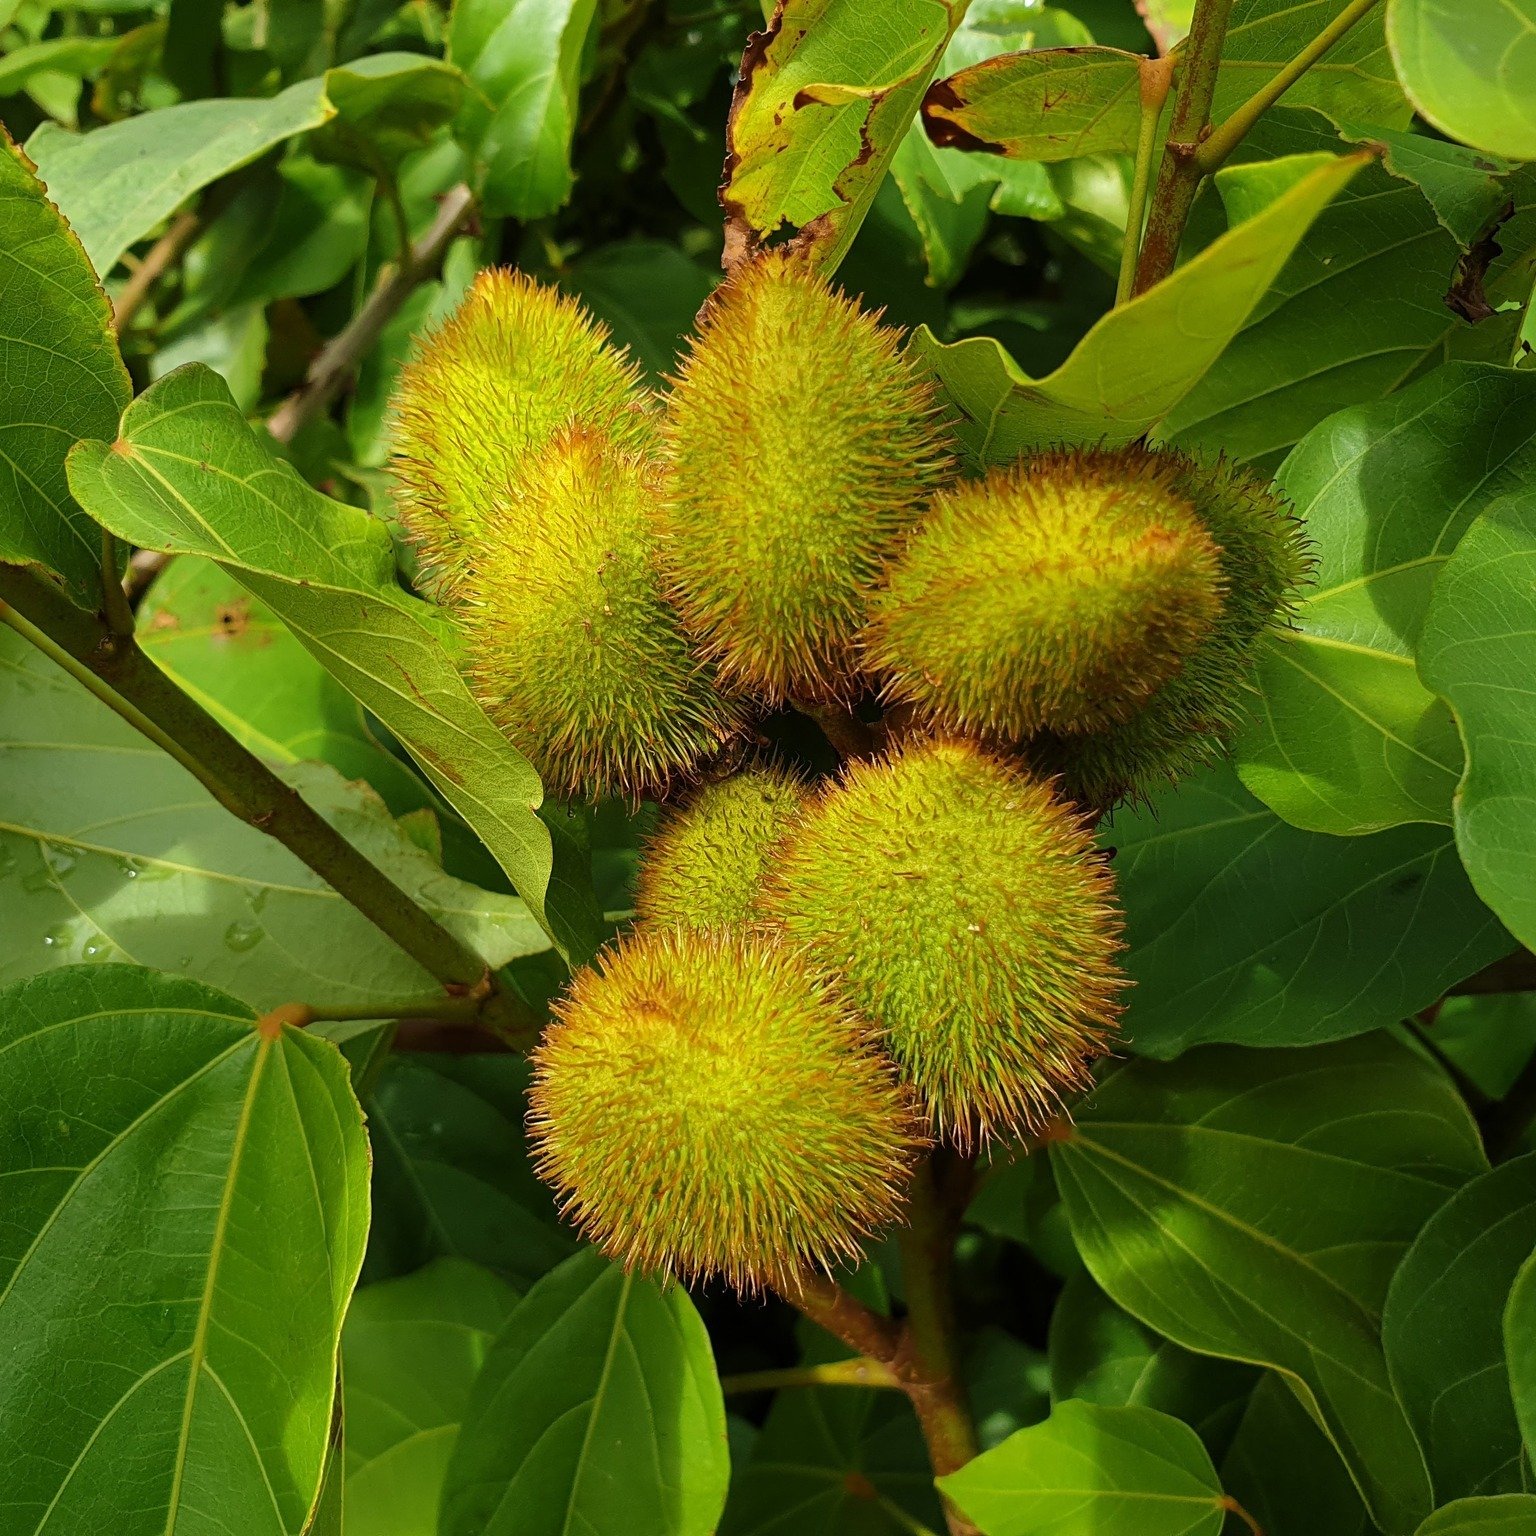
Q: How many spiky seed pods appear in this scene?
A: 8